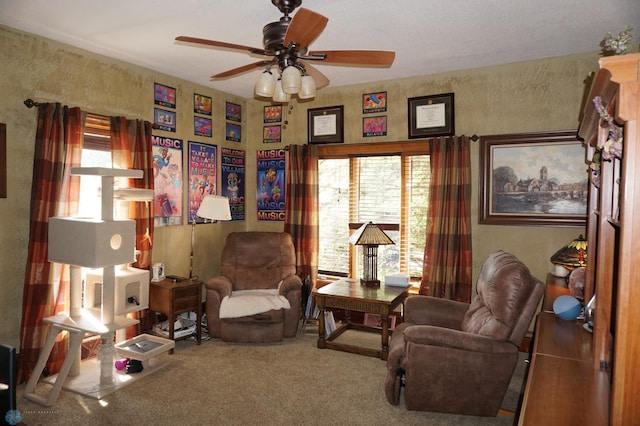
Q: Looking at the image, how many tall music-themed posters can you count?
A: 4